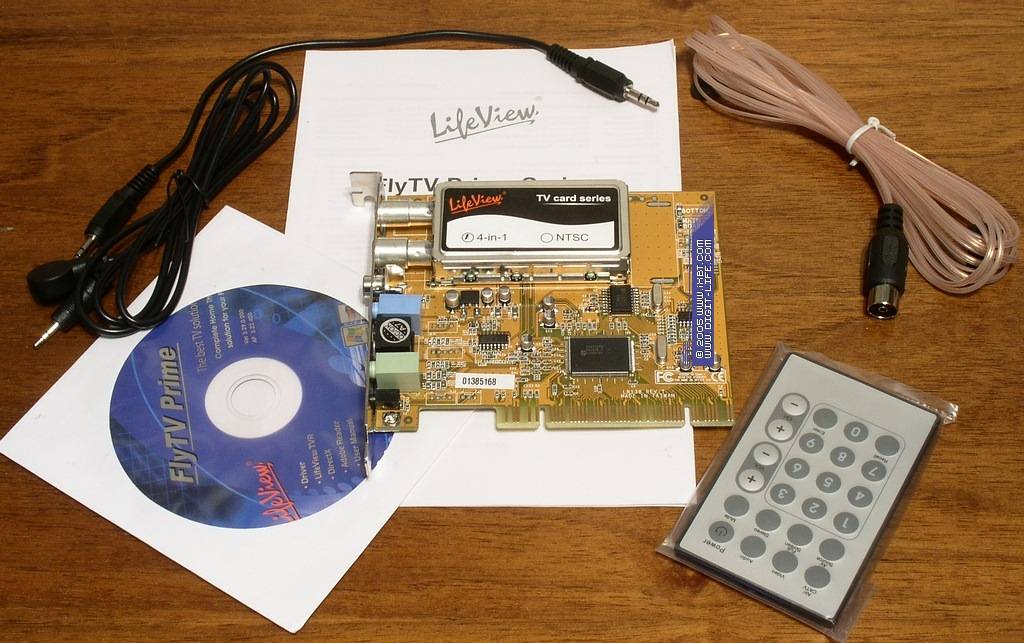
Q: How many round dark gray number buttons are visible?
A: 10